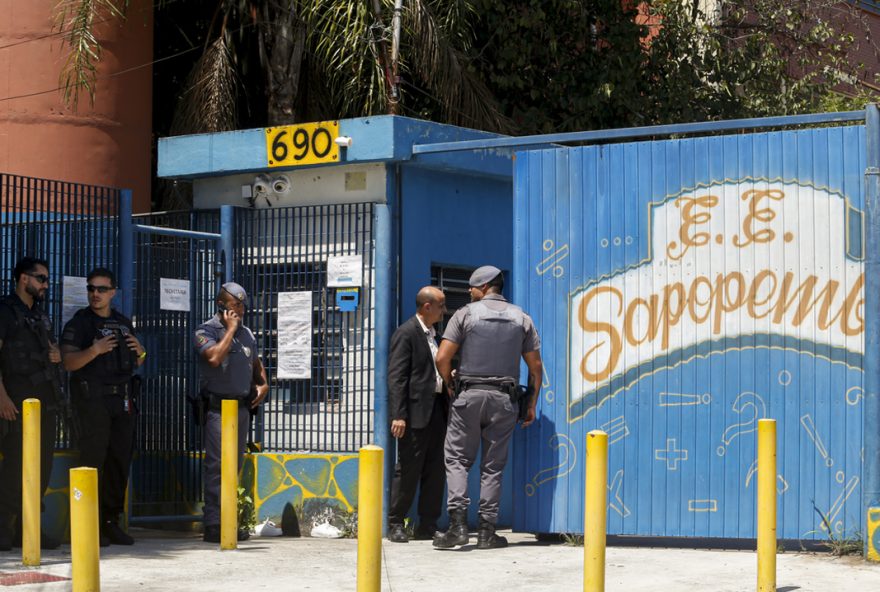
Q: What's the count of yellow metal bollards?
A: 6